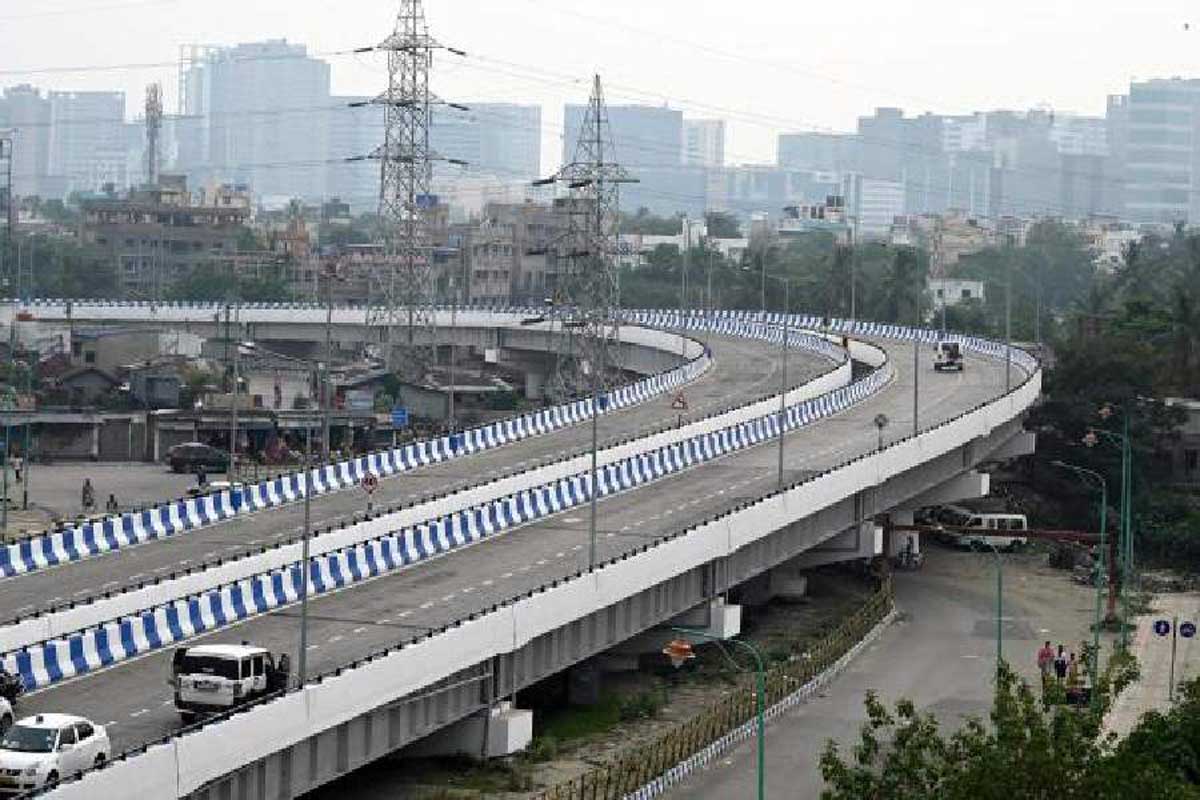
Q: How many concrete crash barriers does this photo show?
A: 4